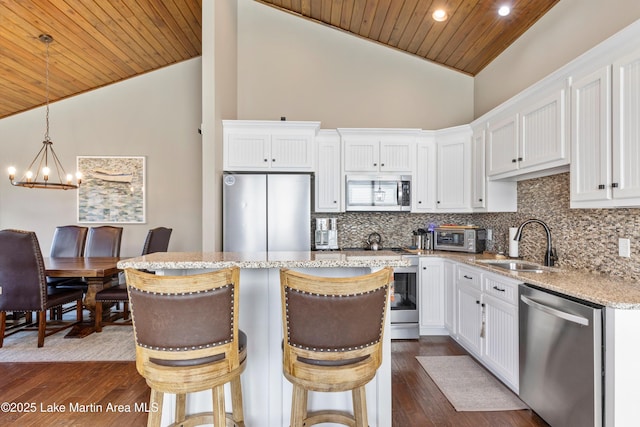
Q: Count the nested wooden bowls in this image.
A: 0